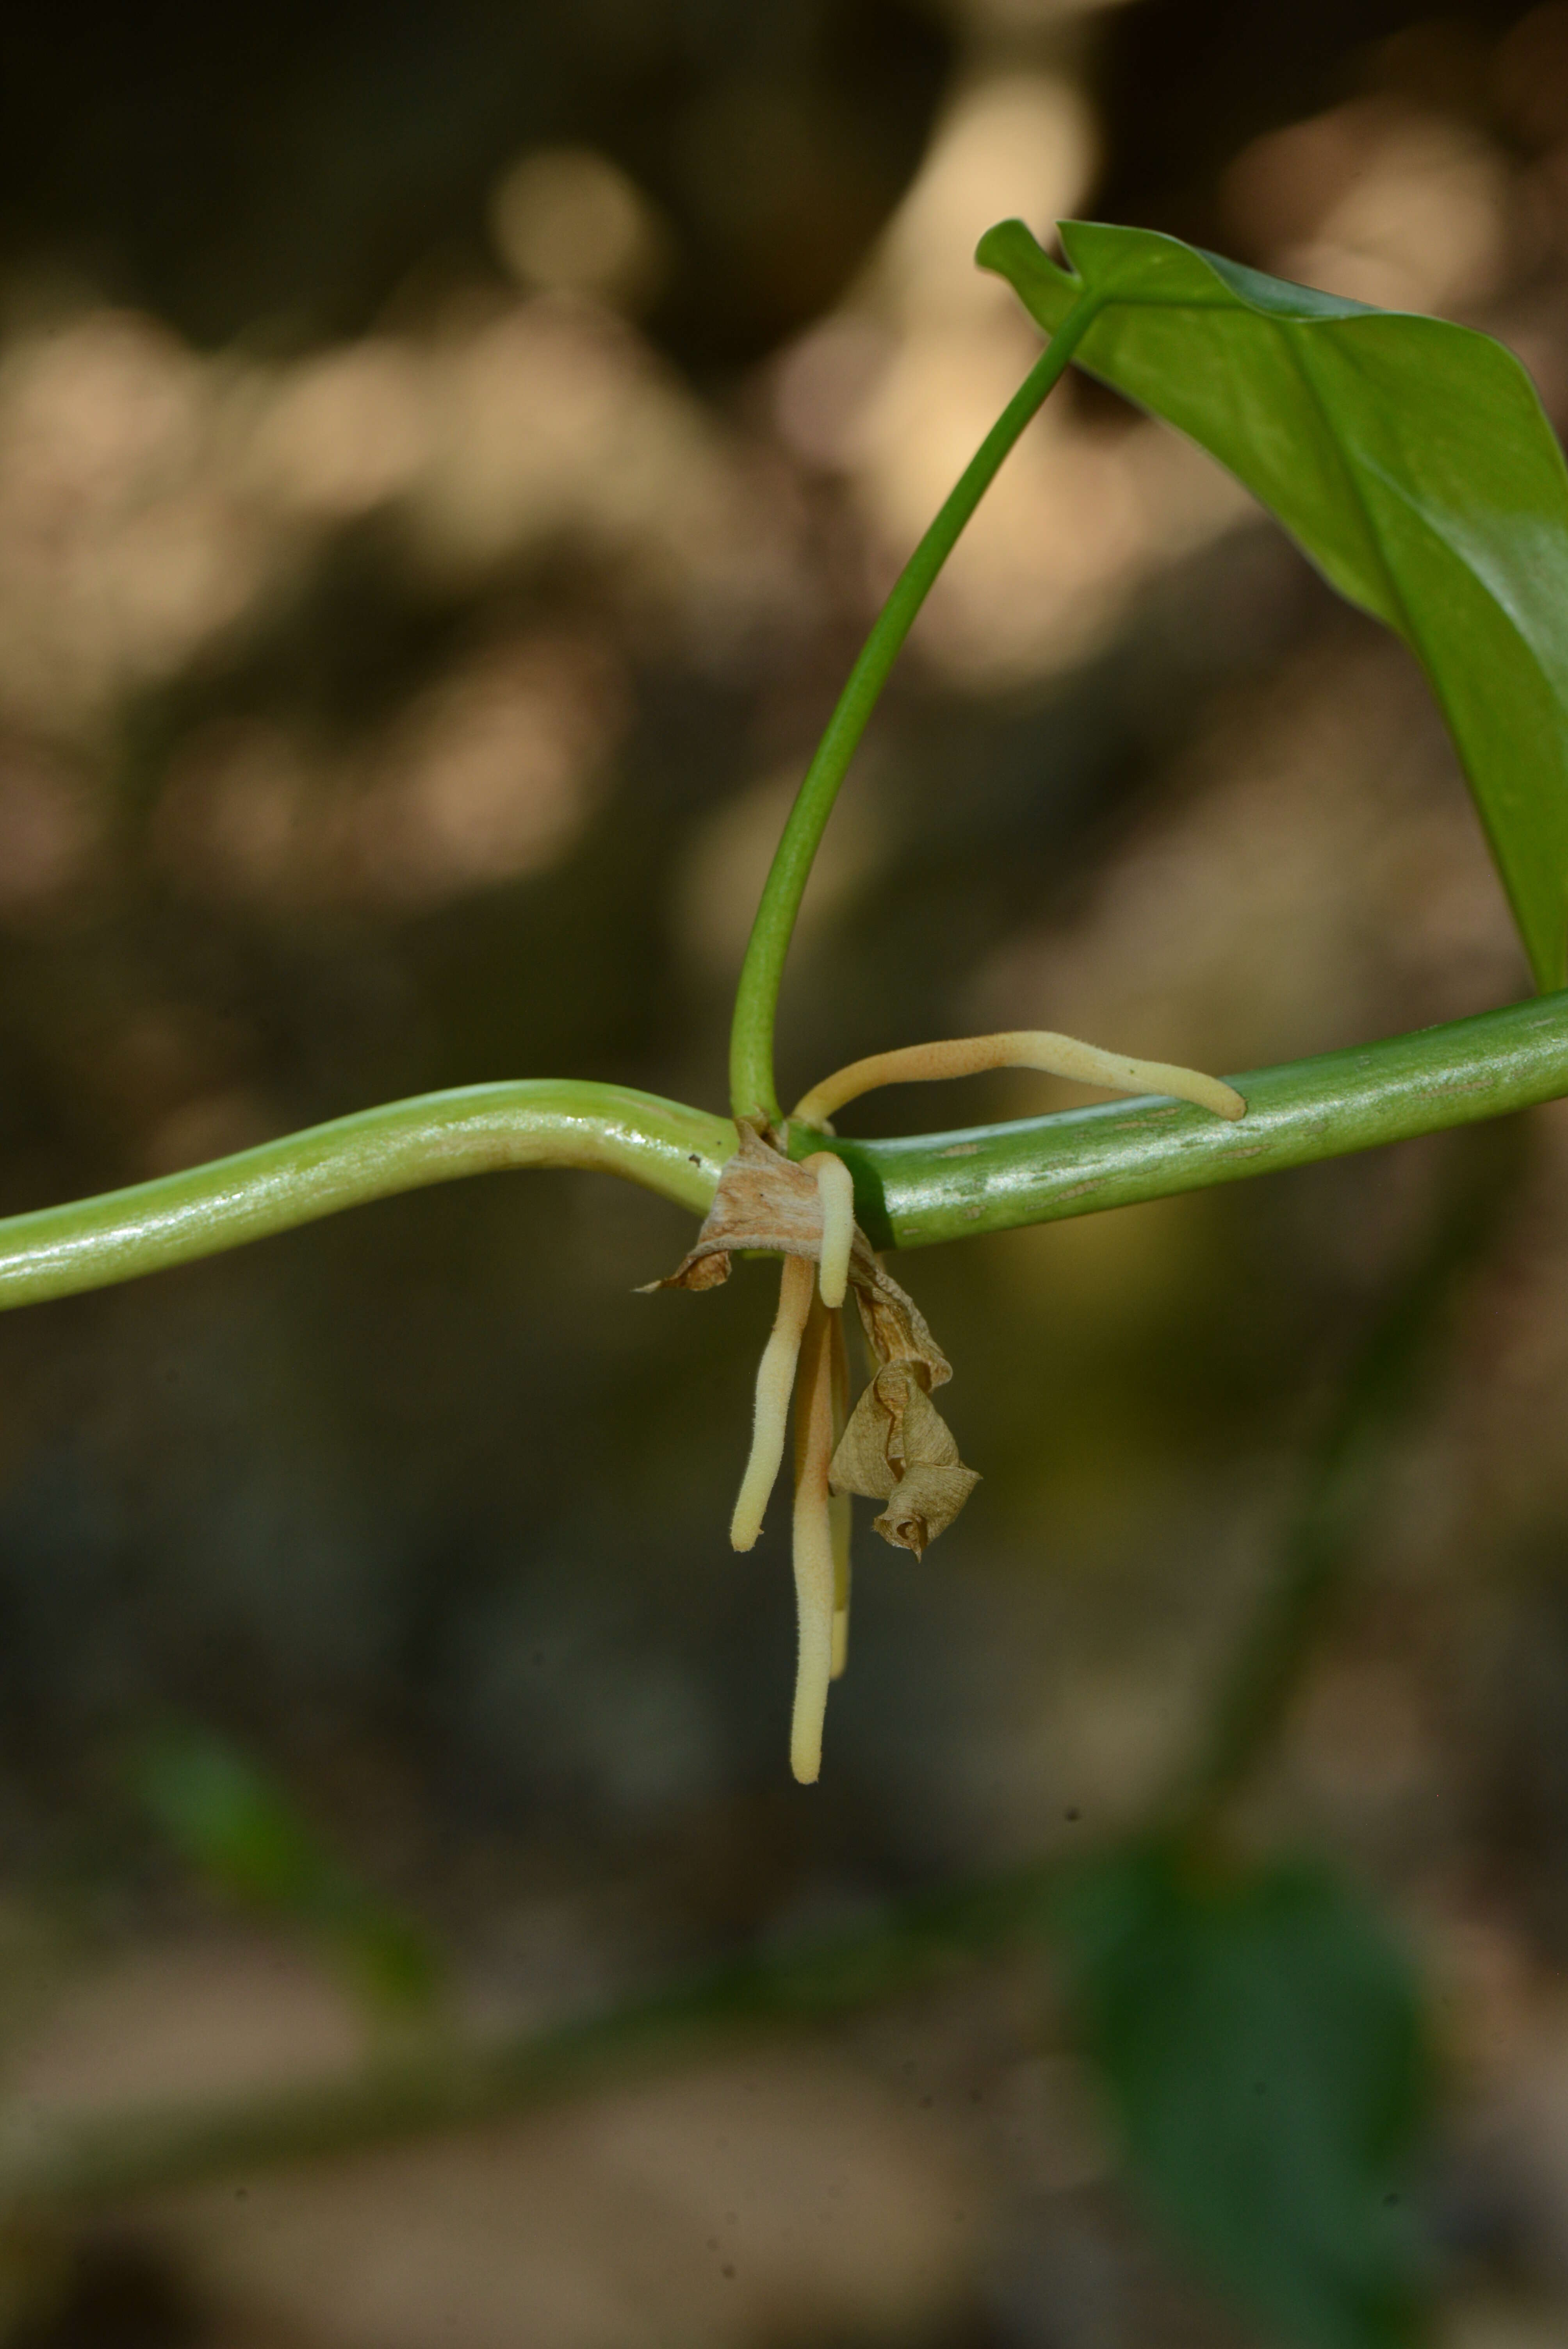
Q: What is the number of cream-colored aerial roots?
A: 5